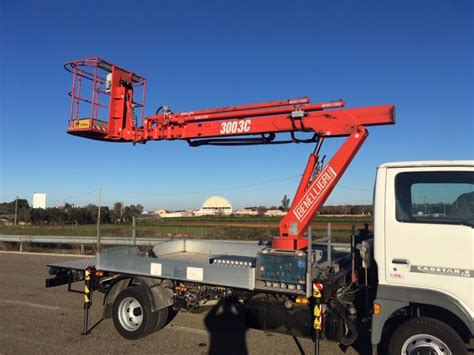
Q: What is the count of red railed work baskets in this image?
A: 1